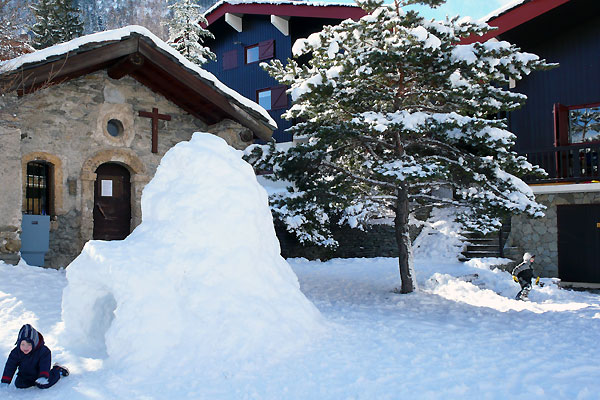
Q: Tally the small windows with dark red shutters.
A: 2